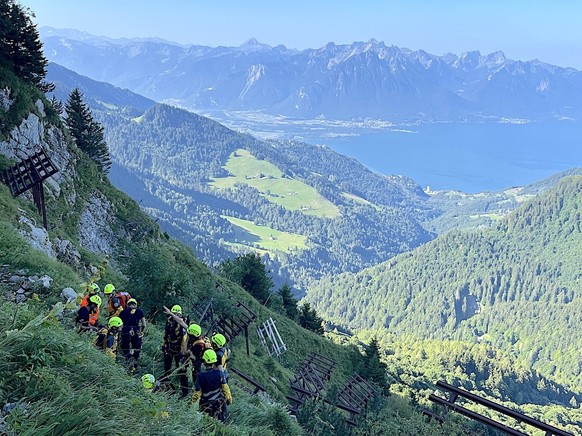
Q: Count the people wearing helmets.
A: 10